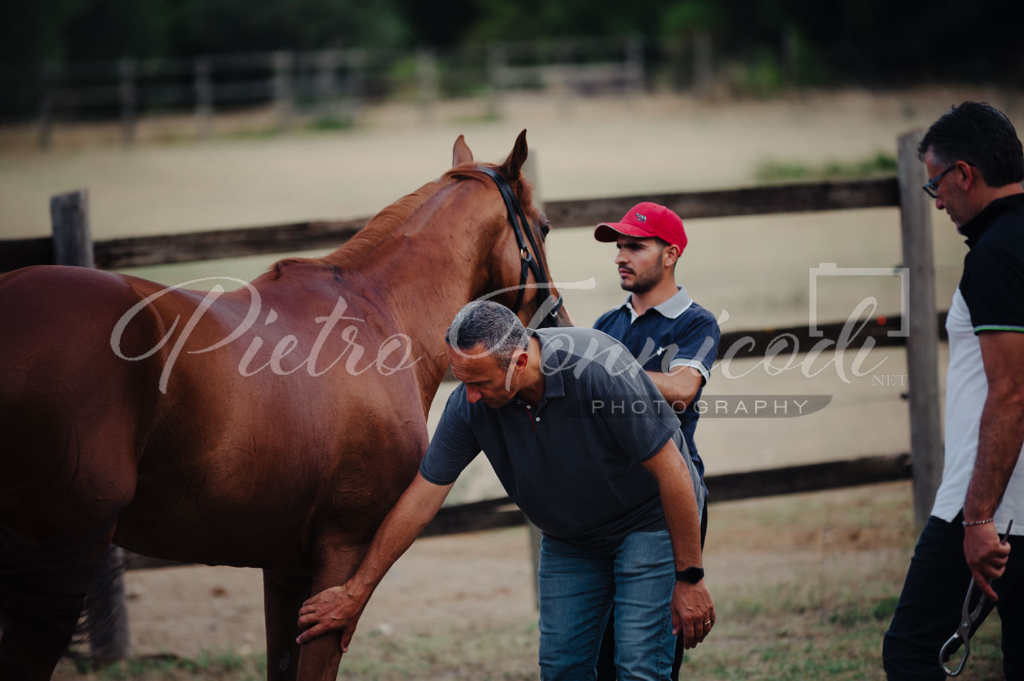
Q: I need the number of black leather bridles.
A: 1